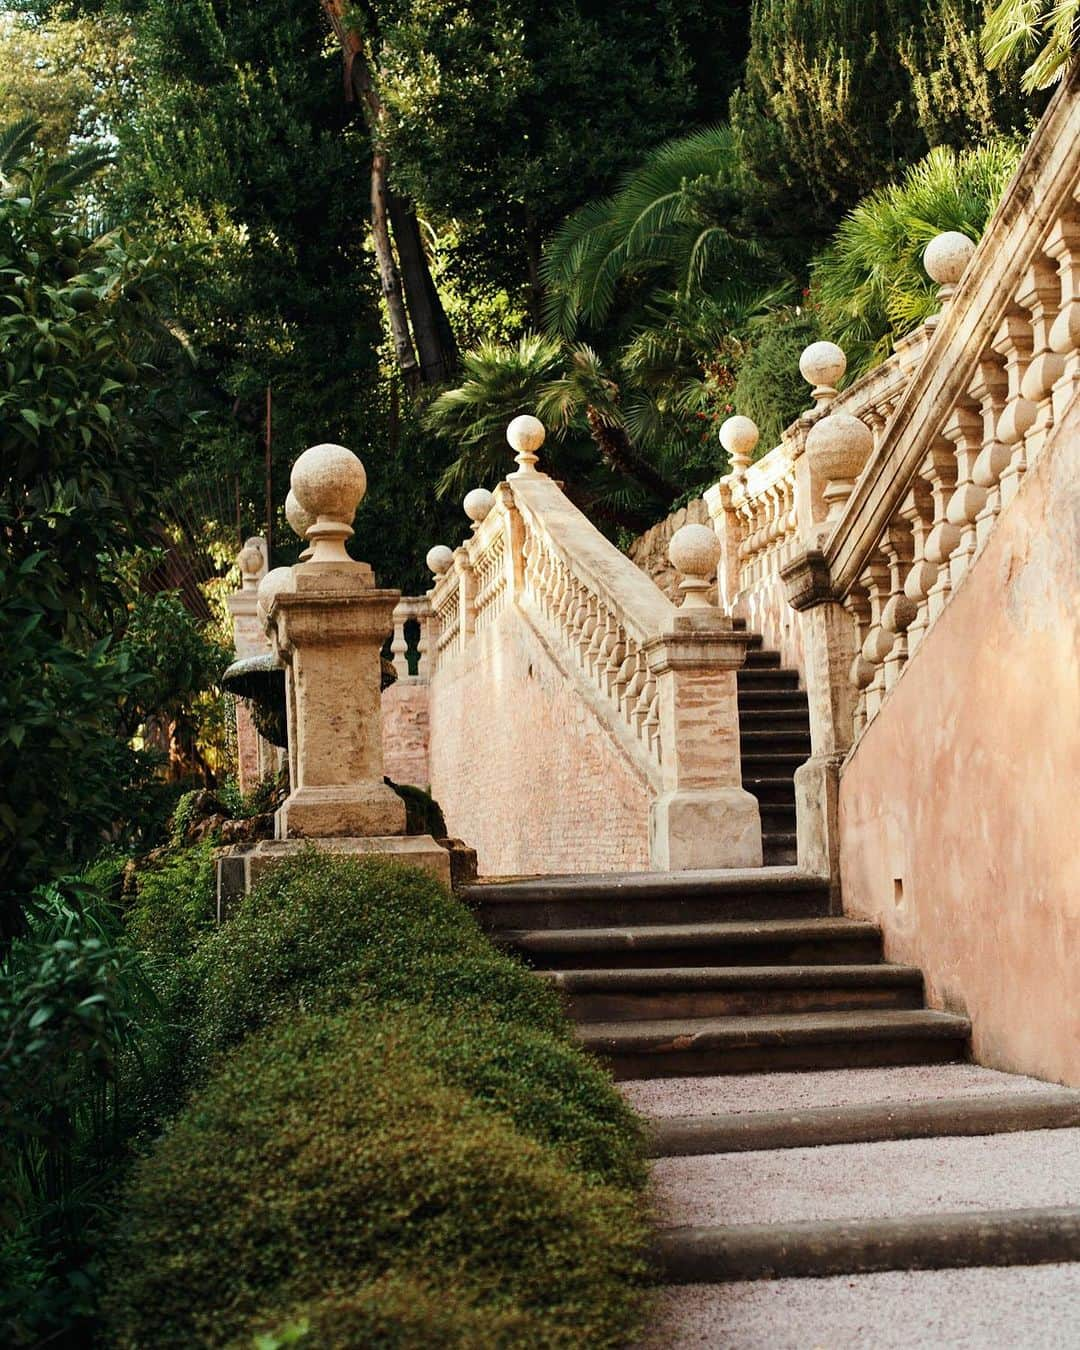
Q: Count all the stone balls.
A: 12